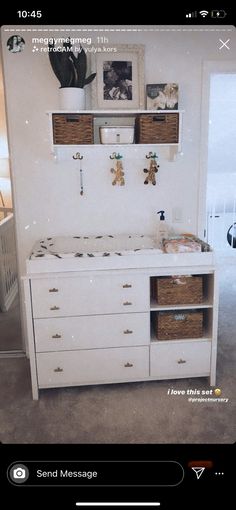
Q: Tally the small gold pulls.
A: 9